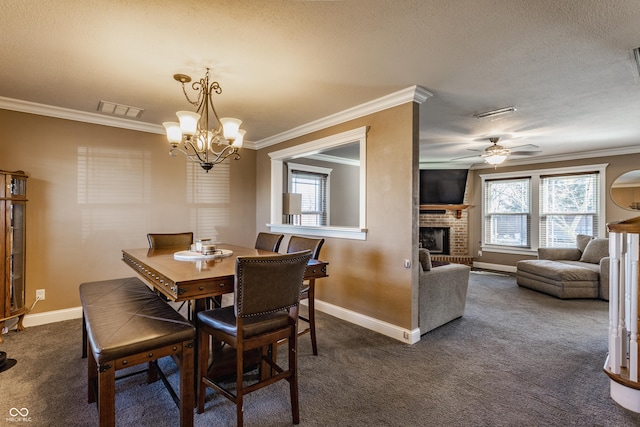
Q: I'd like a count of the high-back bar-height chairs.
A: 4